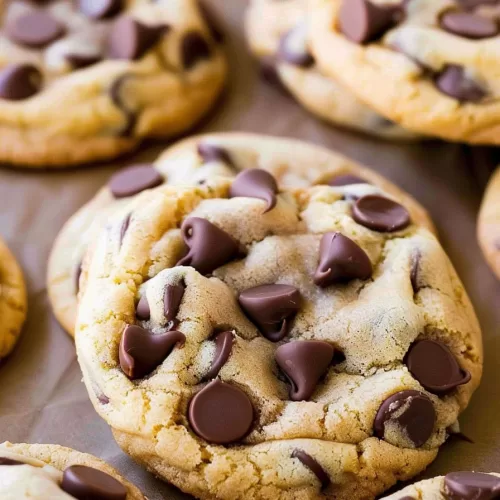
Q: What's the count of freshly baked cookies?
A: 9